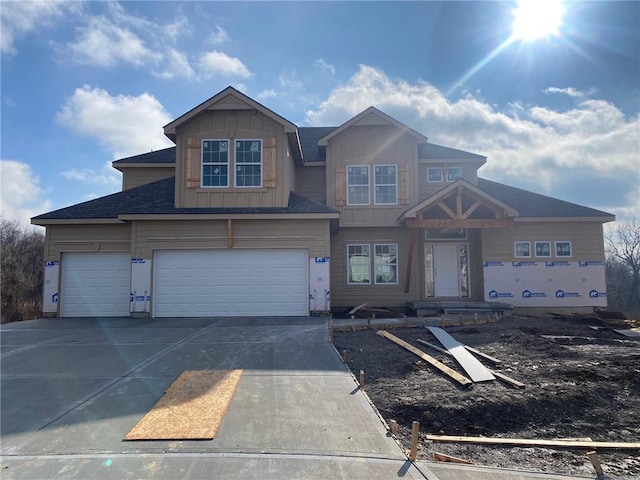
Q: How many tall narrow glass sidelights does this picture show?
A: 2